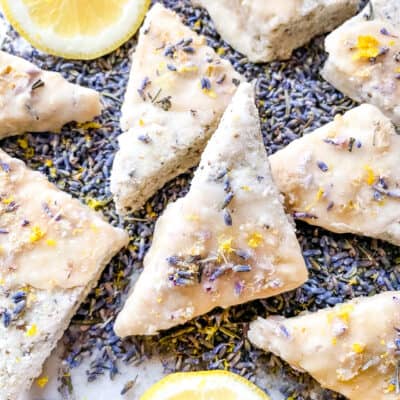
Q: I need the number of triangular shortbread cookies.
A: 8